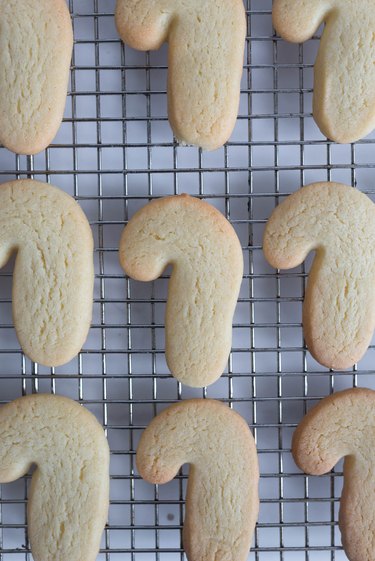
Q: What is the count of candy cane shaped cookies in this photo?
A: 9